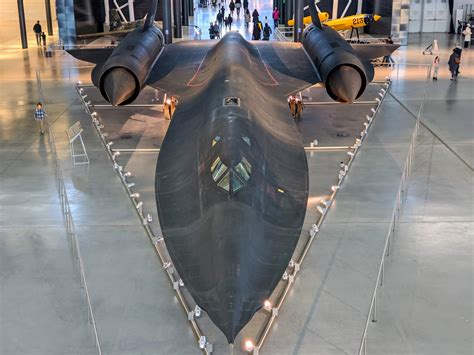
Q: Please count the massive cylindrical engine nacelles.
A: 2